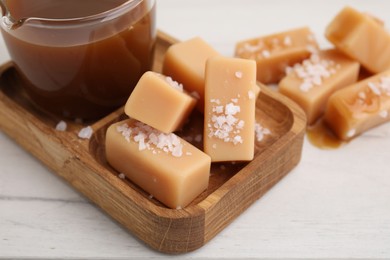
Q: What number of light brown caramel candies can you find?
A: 8